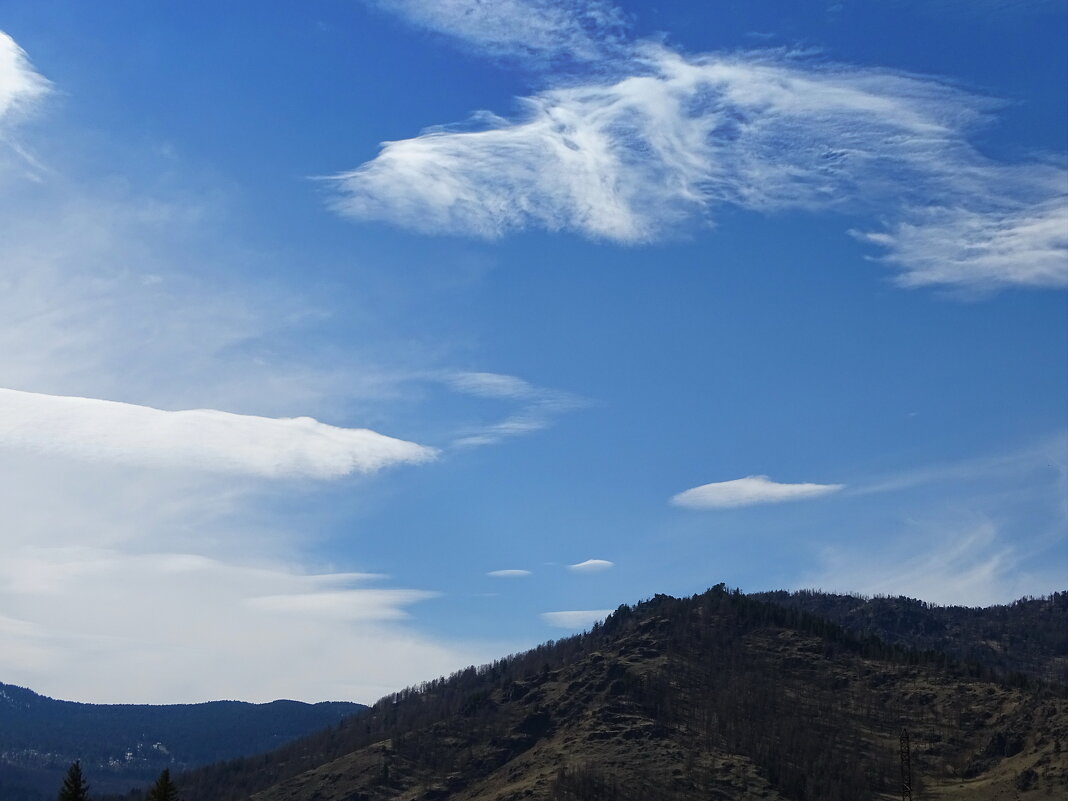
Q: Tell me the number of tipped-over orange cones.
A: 0